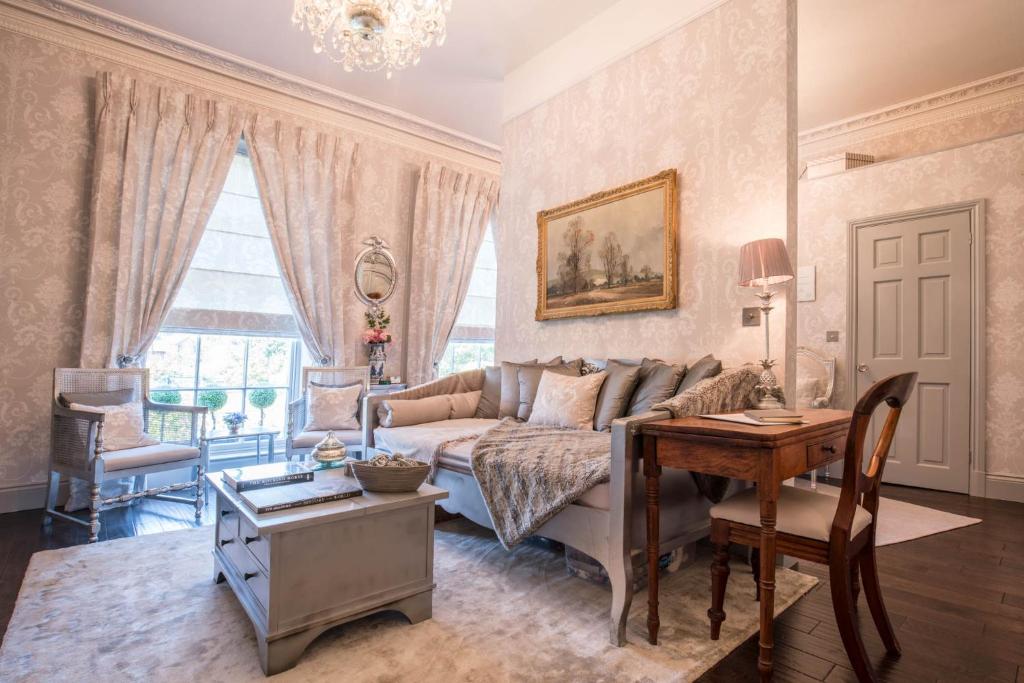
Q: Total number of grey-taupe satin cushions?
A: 6